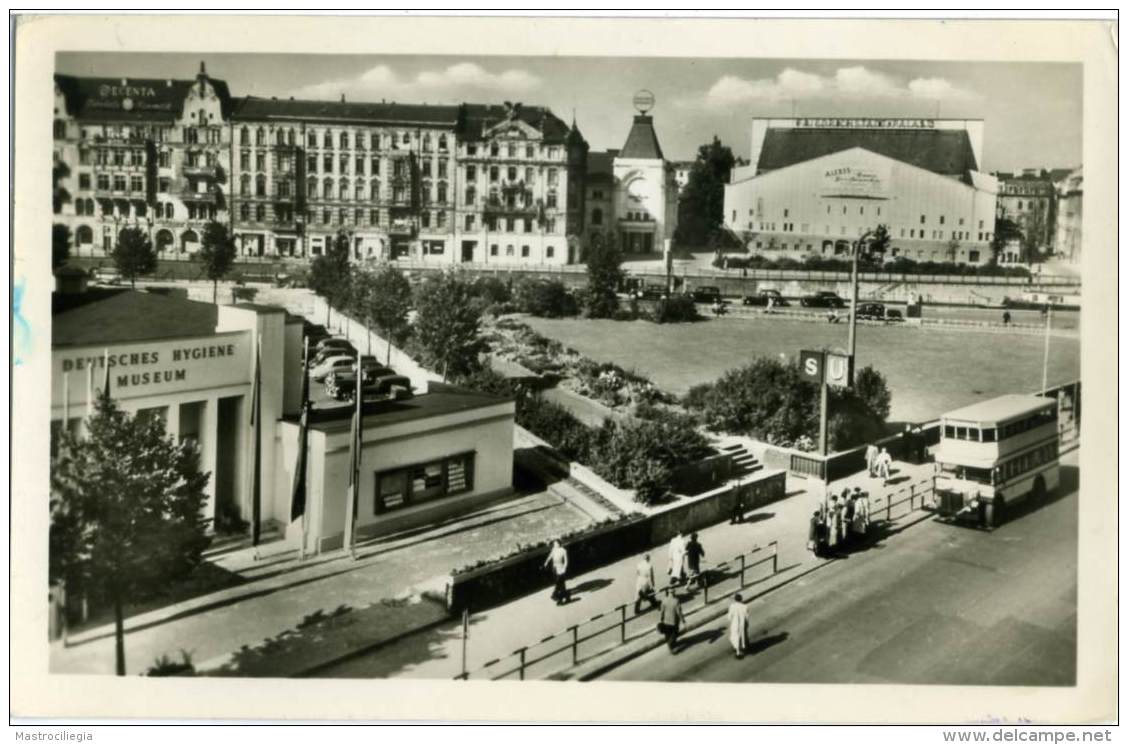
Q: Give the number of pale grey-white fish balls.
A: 0